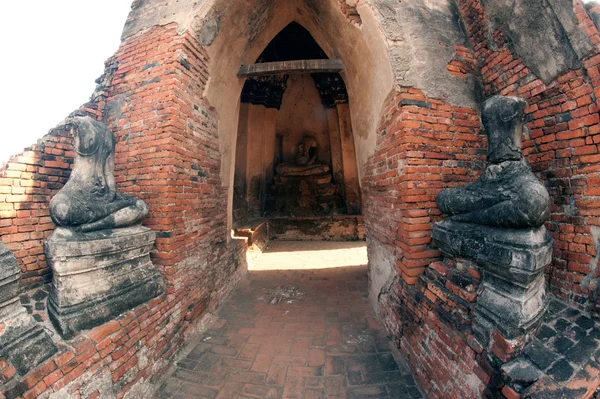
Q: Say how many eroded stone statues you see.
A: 3